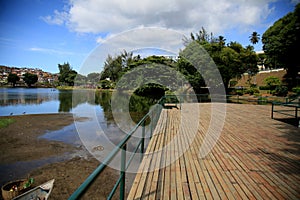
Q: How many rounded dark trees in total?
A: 2